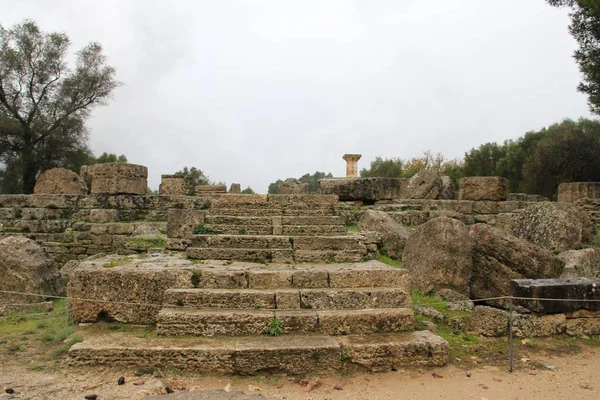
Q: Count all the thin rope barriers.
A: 1